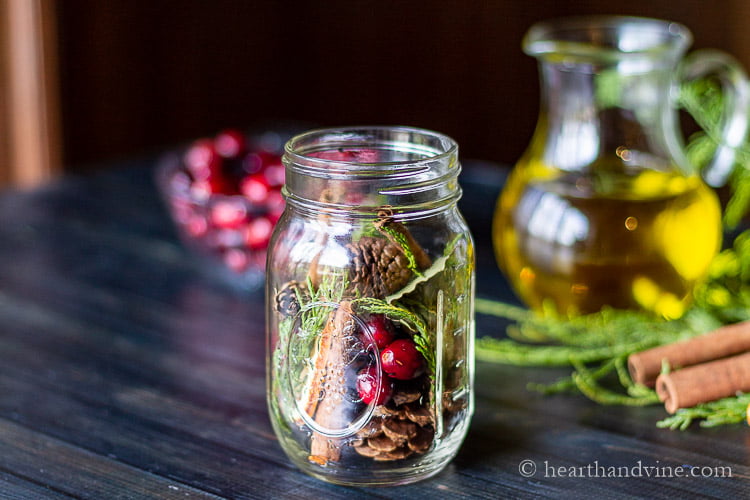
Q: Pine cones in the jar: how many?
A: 3